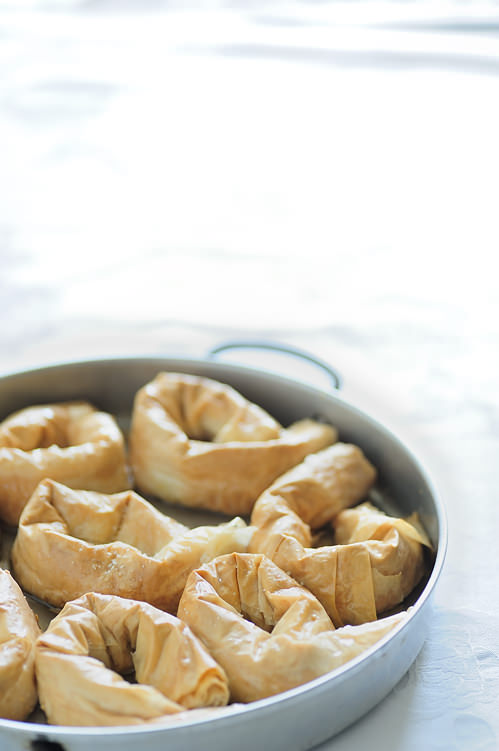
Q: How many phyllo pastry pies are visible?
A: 7